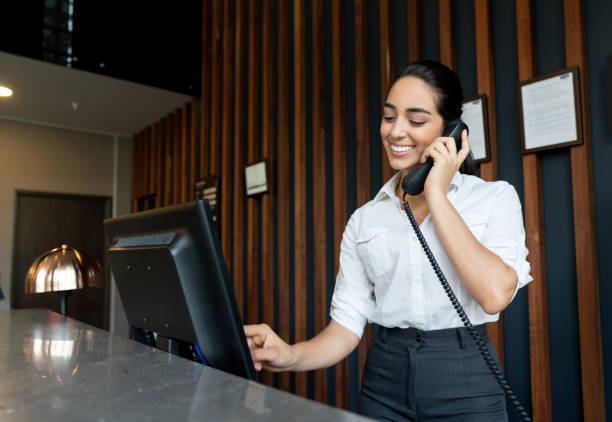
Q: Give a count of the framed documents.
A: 3